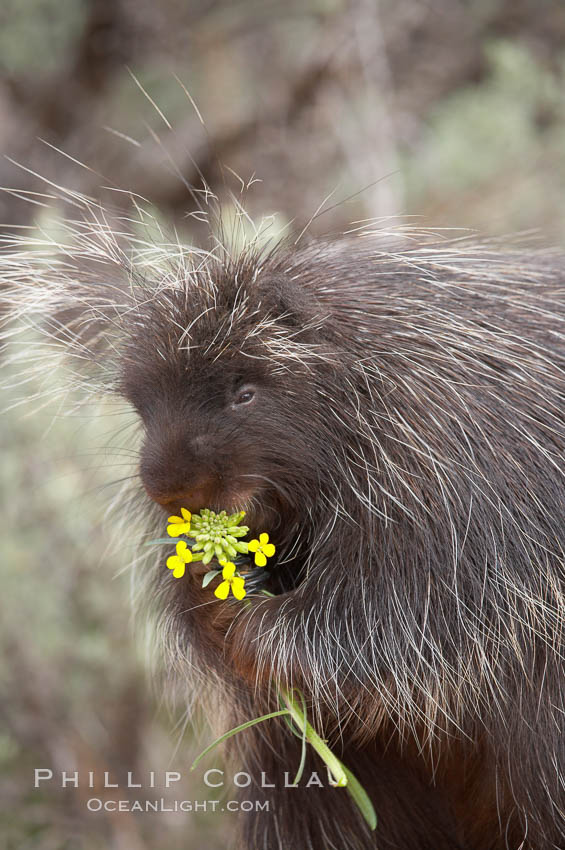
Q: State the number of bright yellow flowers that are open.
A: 4